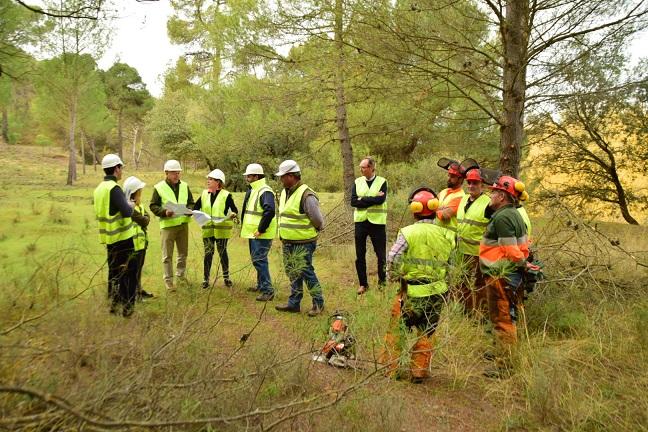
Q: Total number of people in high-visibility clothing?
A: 12